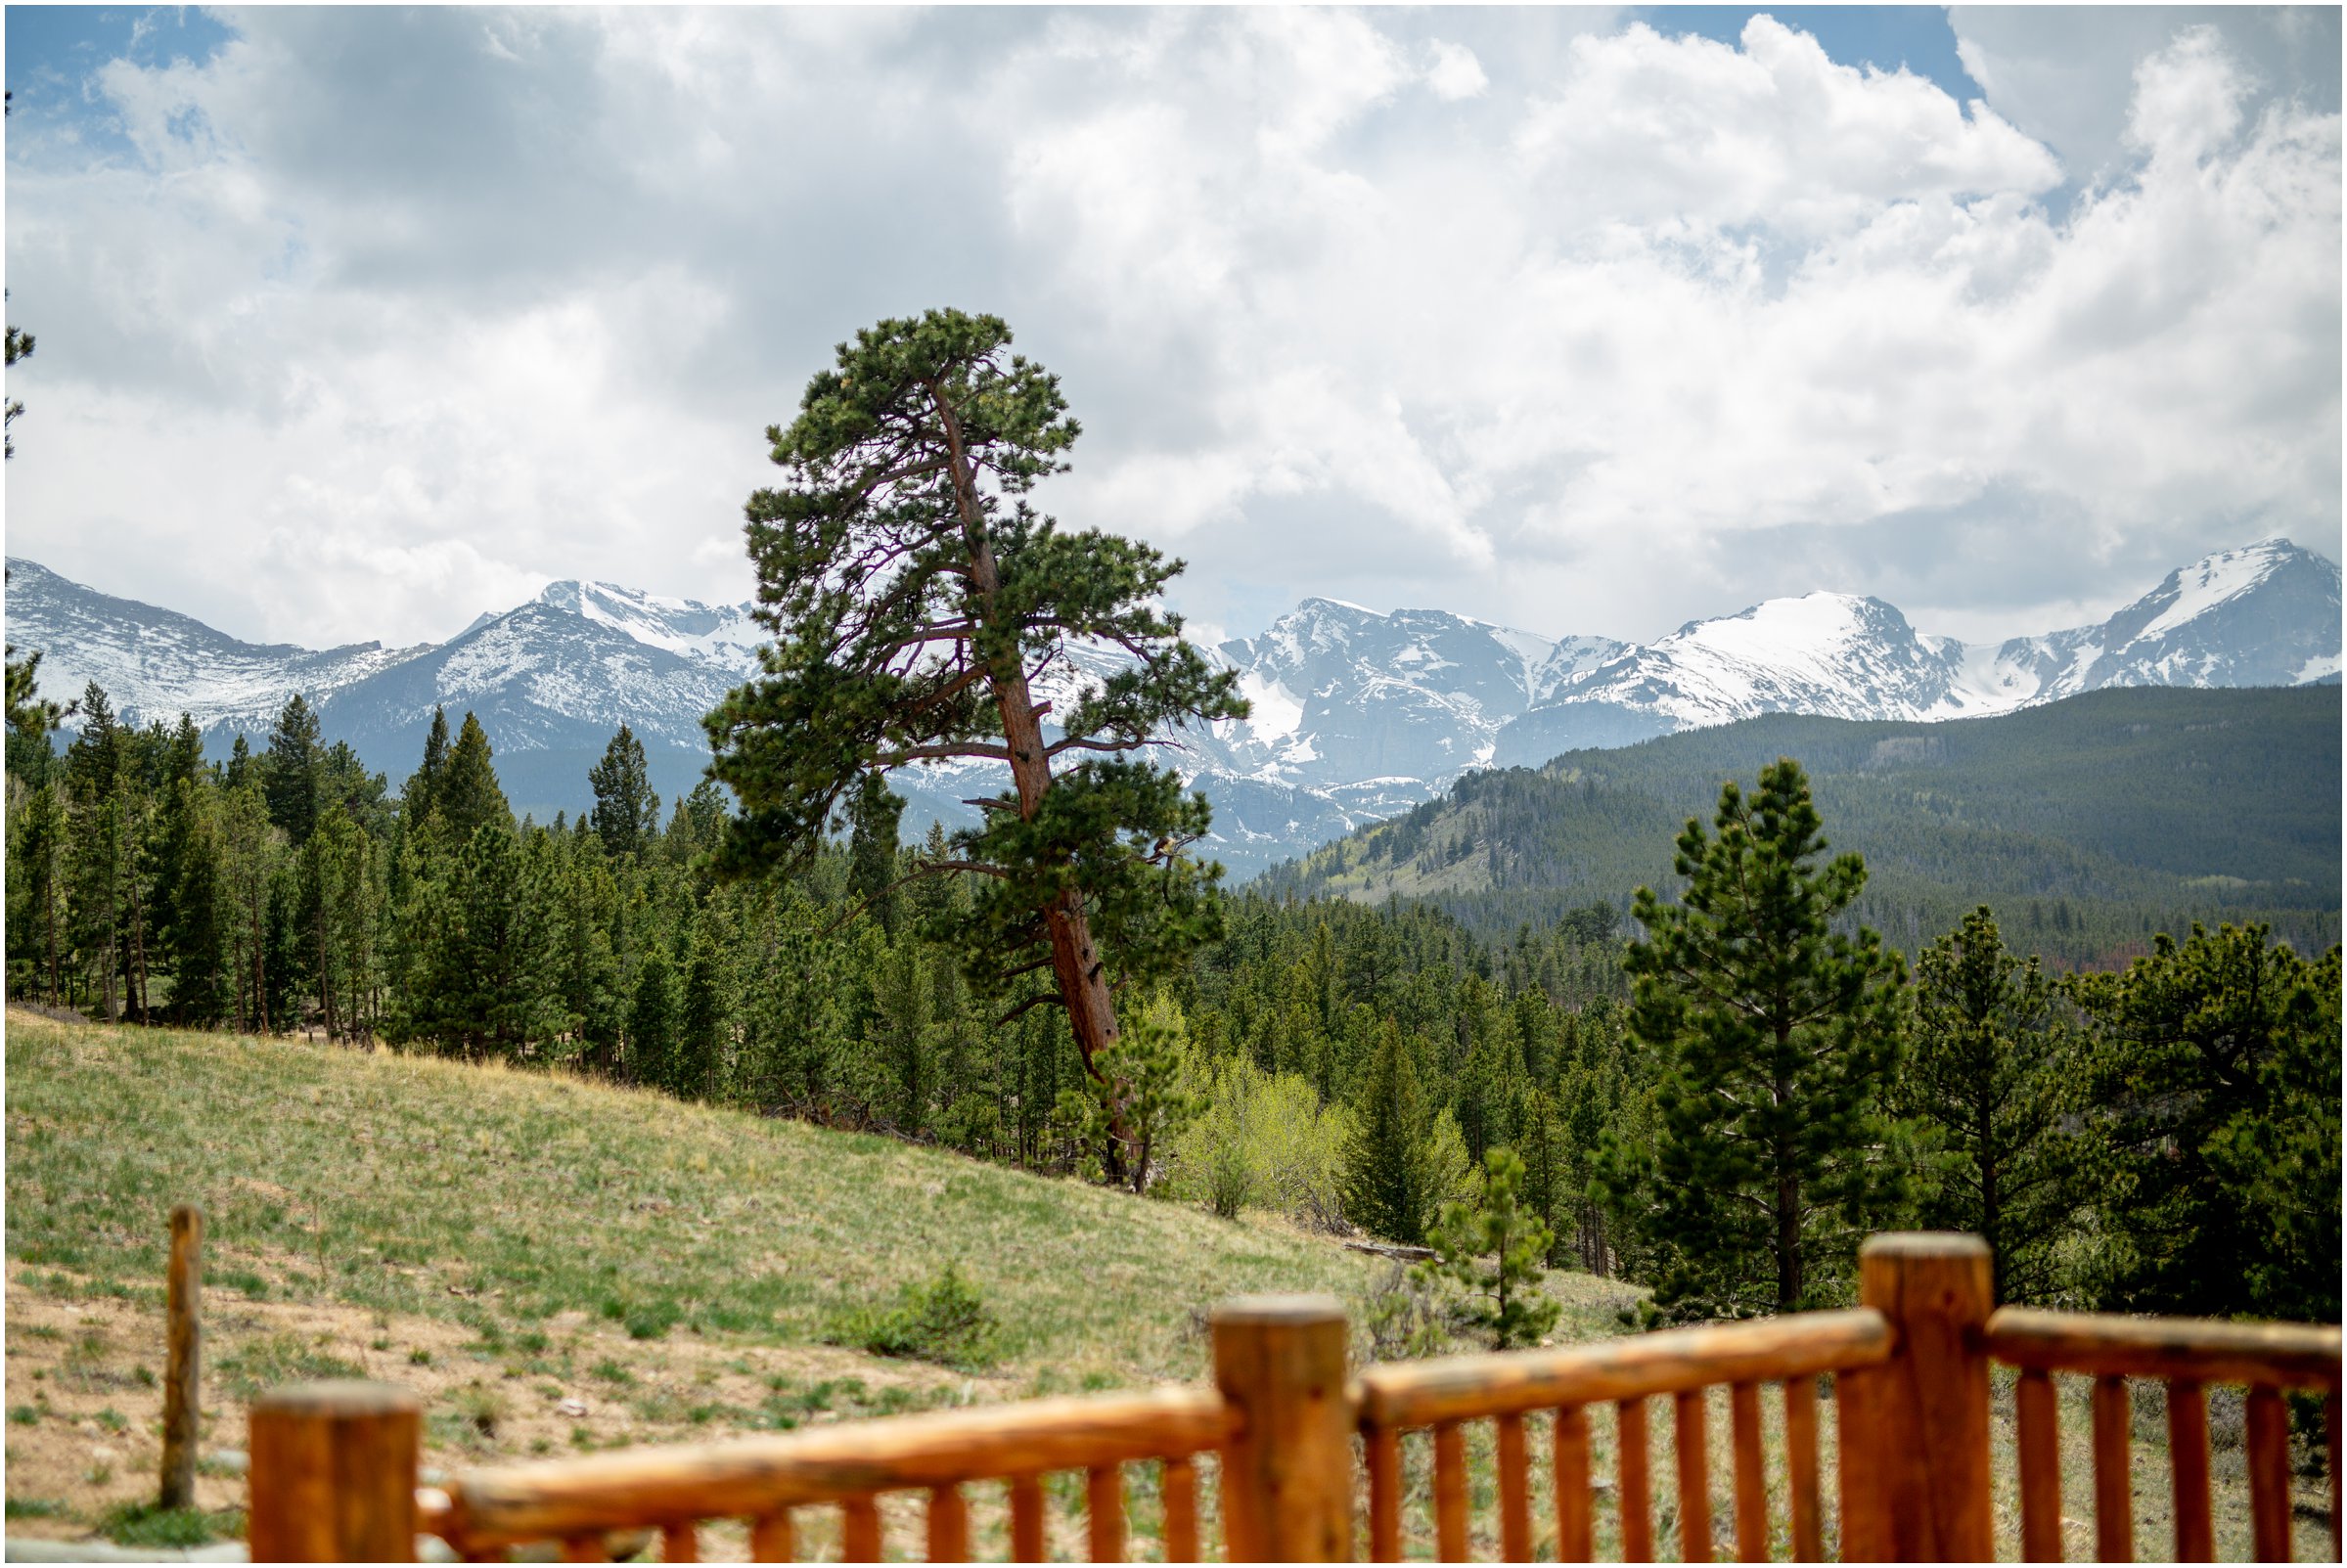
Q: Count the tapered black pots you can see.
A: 0